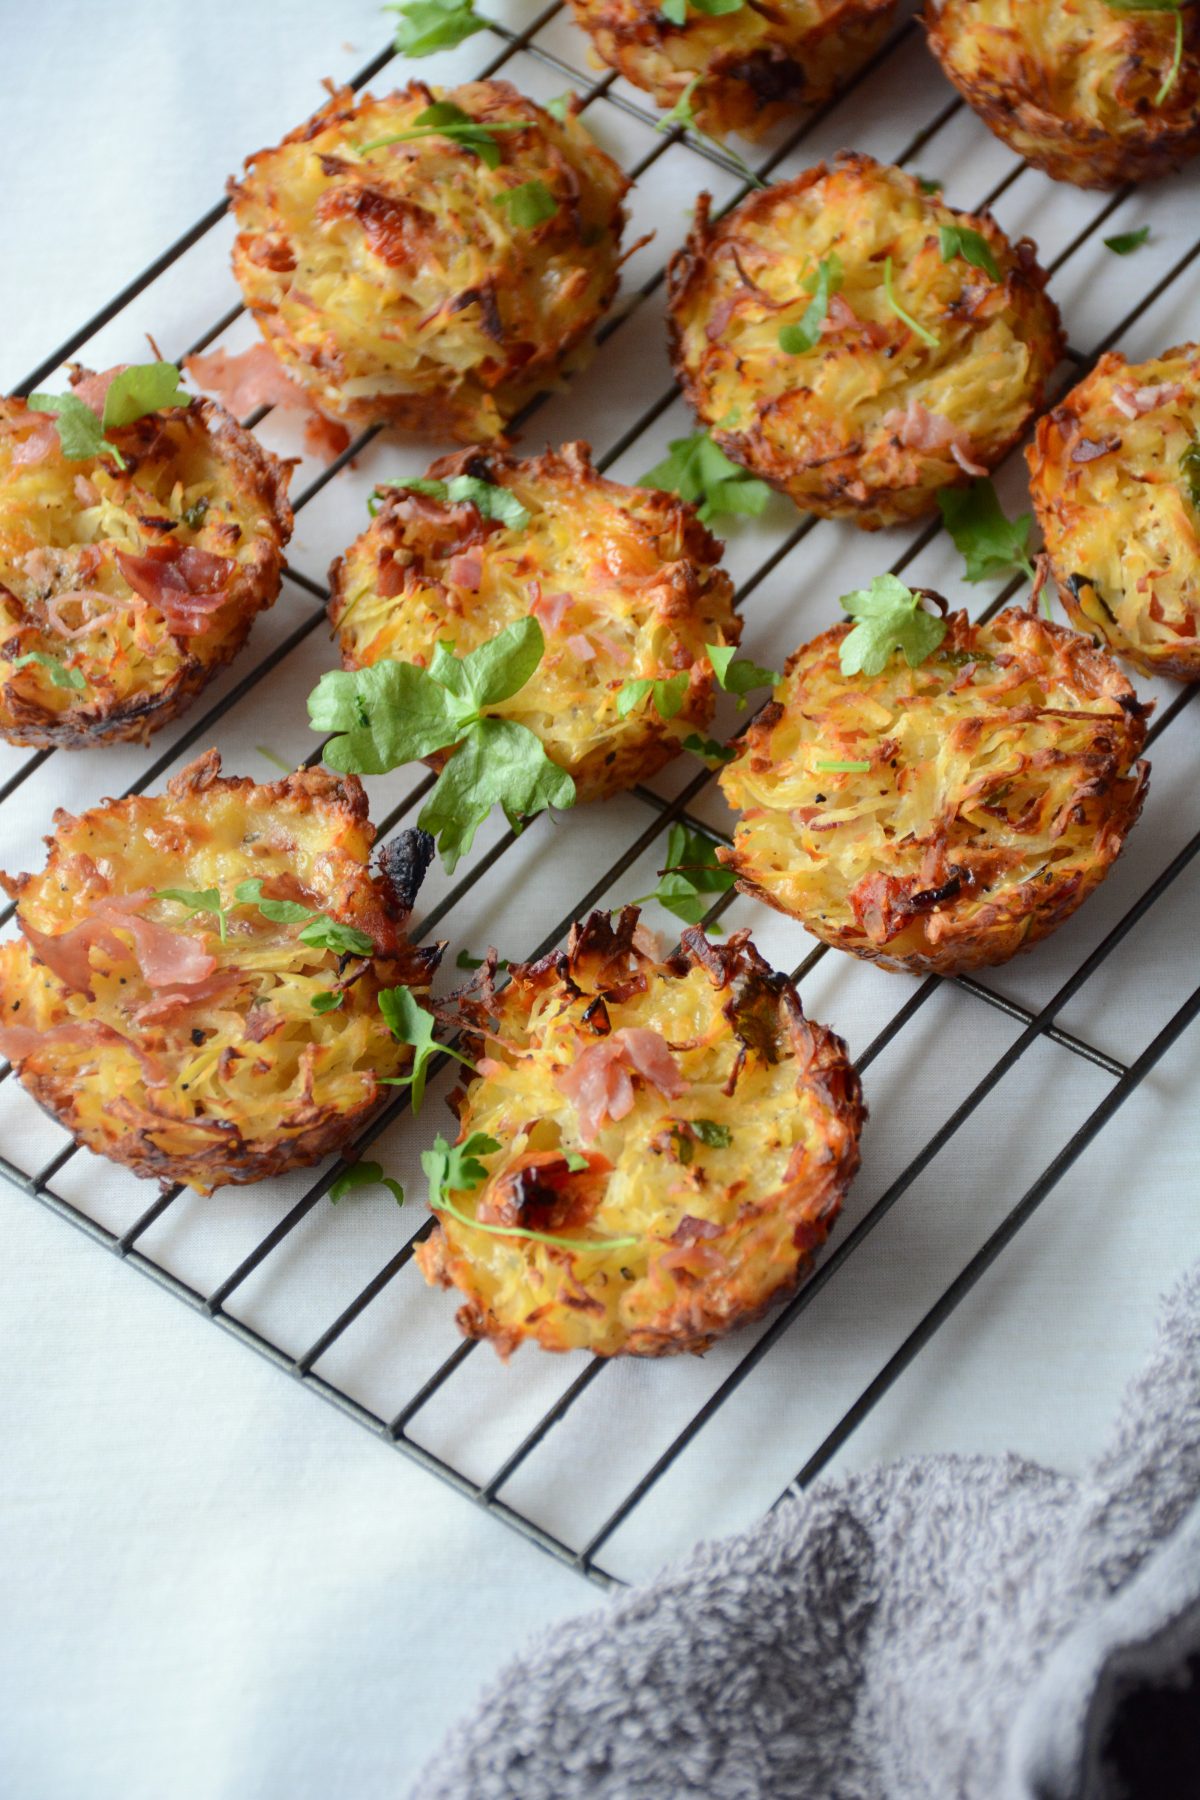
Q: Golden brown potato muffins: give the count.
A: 10